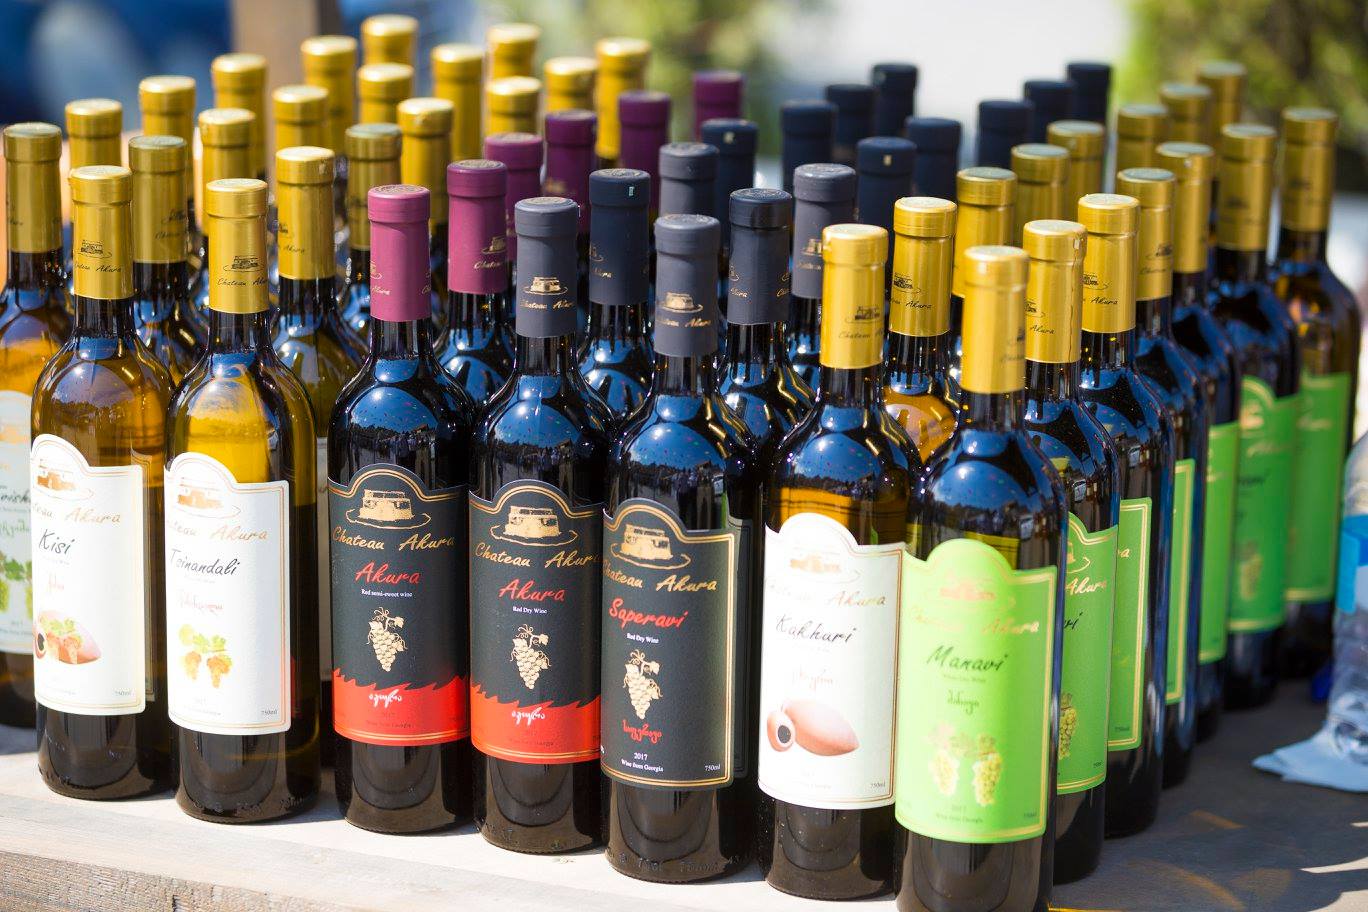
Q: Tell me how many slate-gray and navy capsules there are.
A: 15